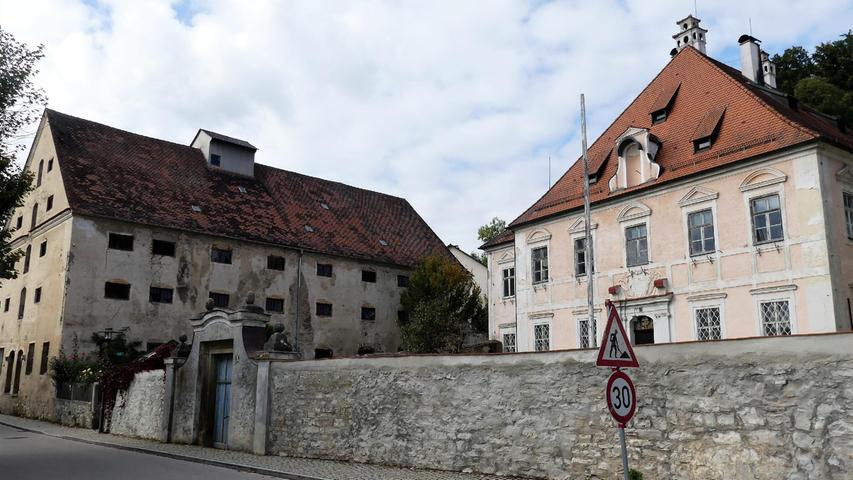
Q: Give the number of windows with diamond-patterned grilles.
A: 5